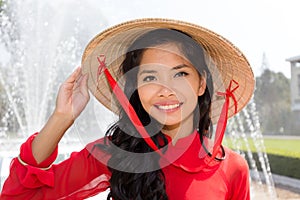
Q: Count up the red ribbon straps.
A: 2